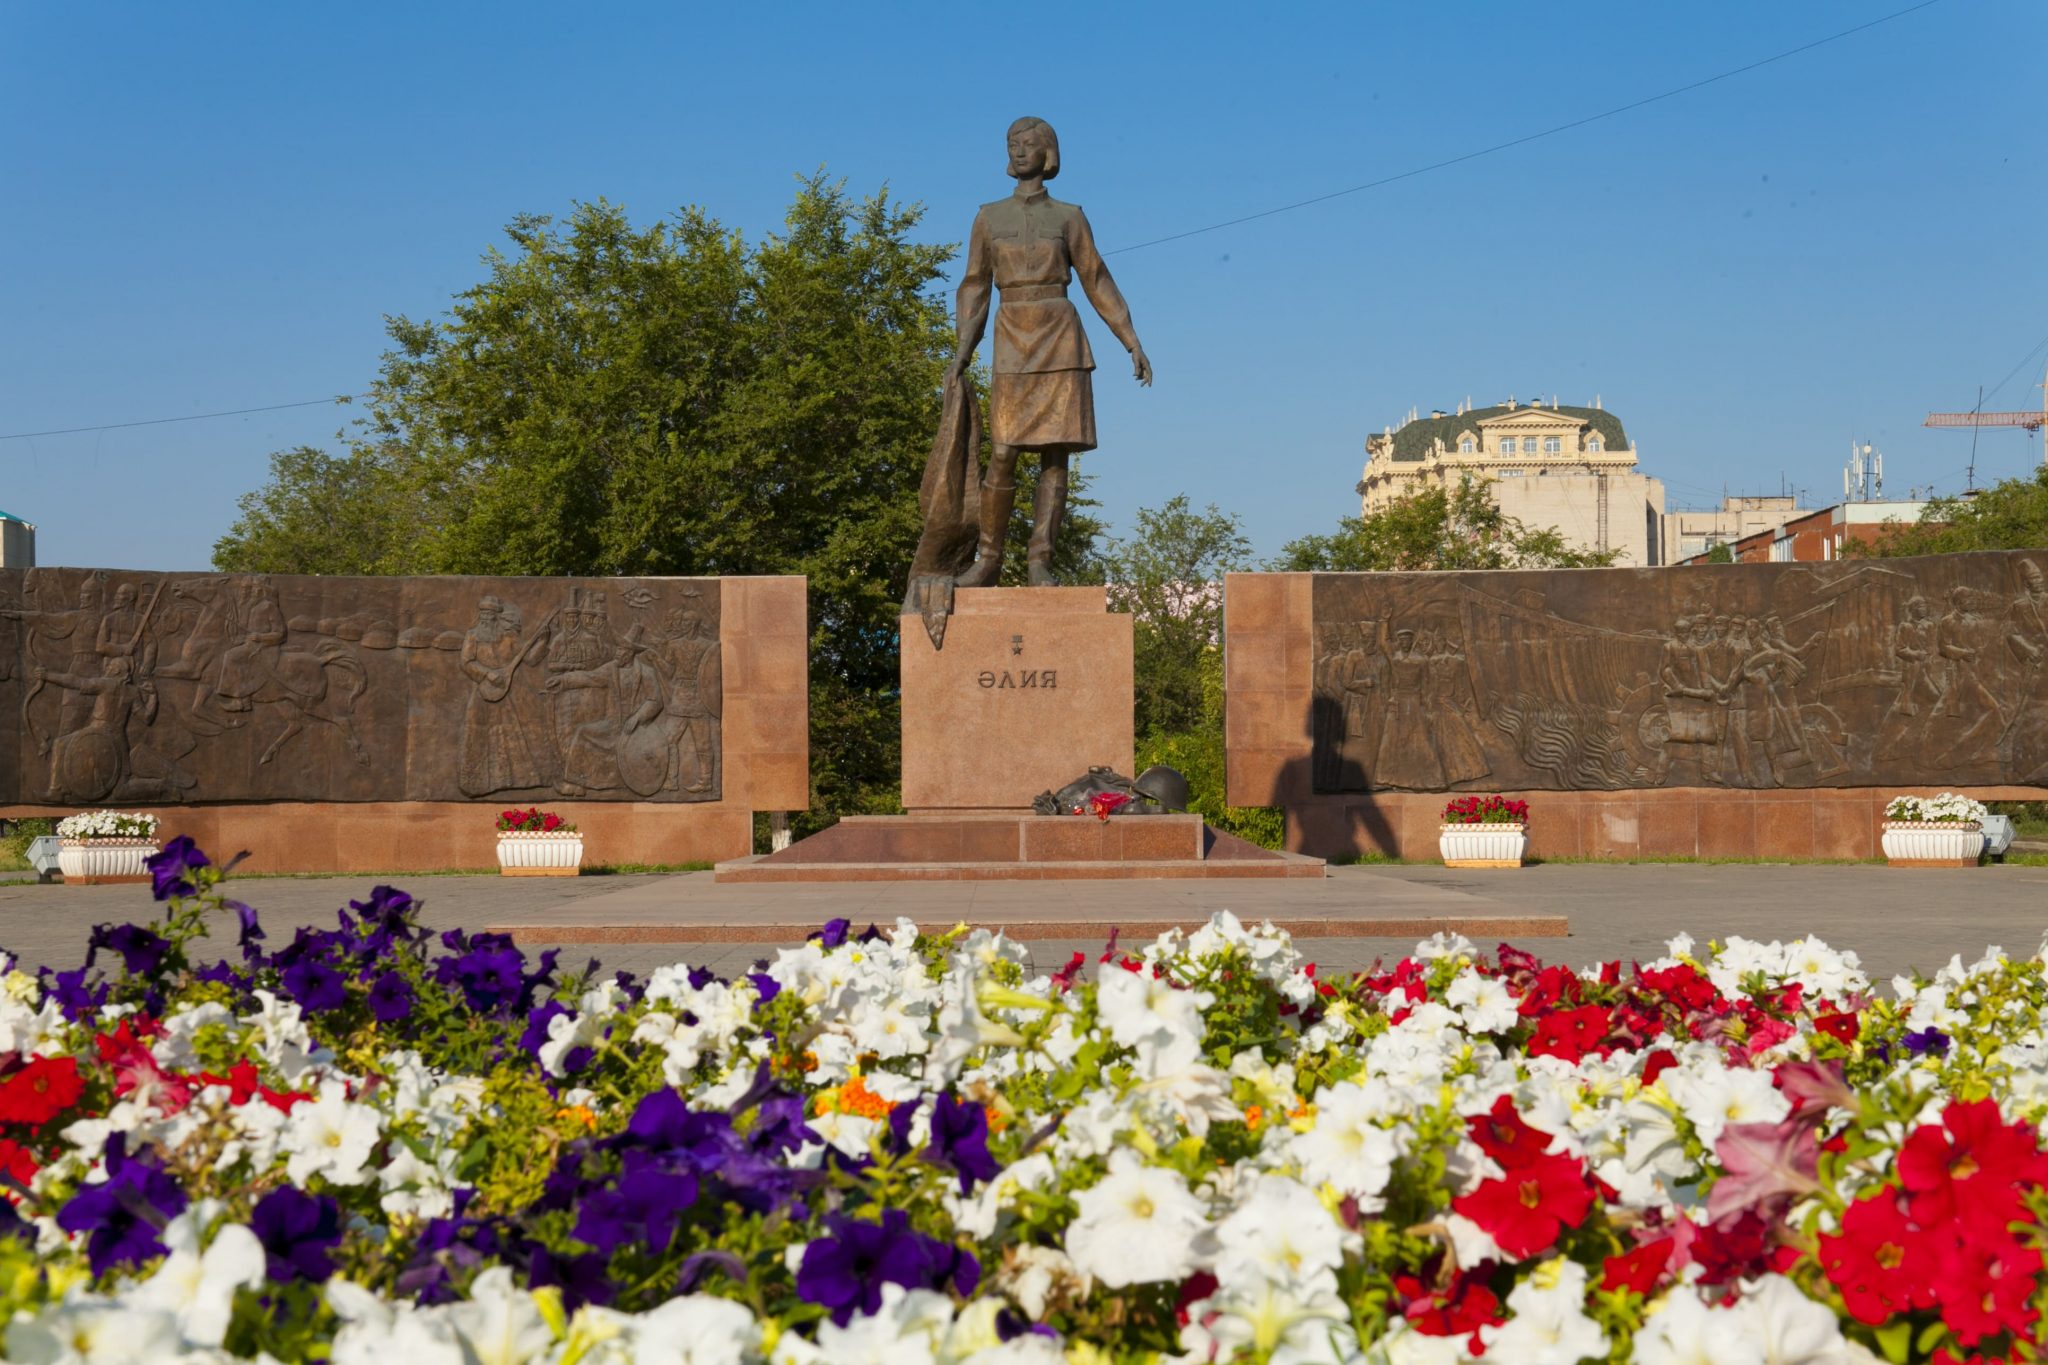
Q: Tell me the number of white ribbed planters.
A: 4